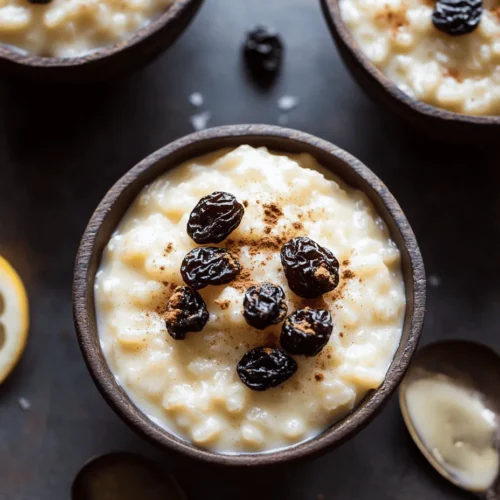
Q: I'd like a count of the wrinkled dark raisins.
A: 9